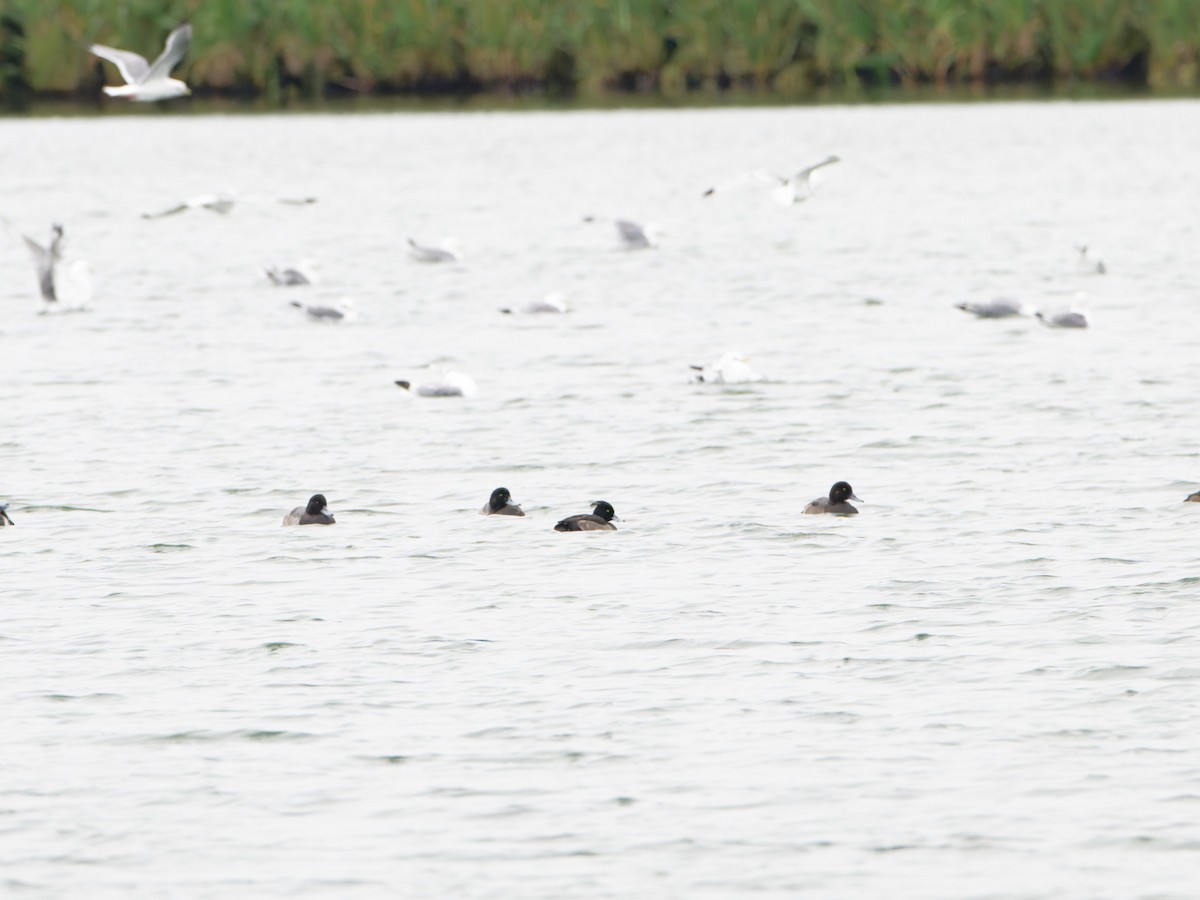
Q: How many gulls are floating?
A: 11